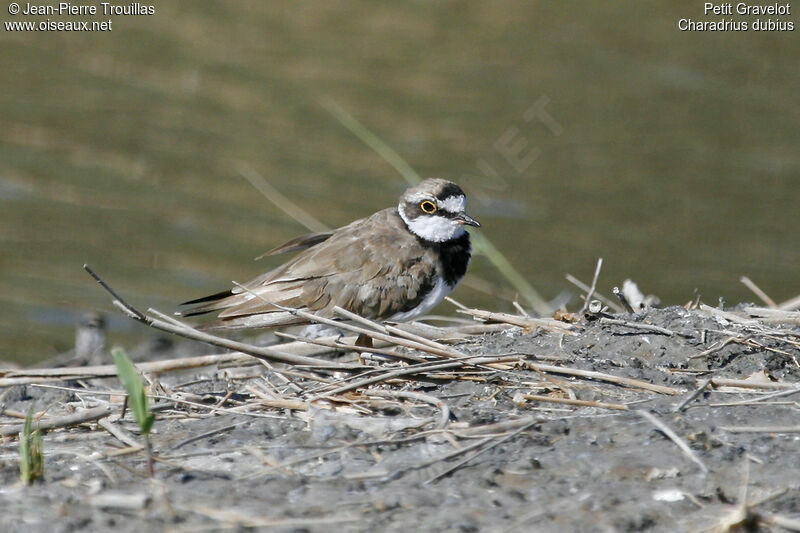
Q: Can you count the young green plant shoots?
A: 2